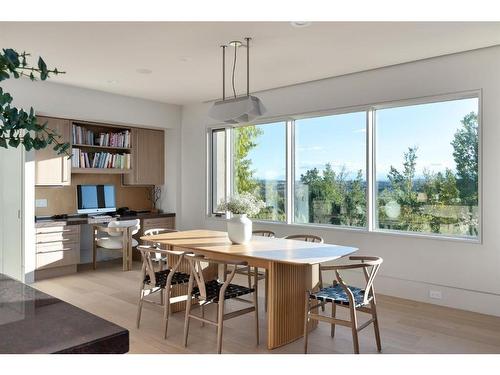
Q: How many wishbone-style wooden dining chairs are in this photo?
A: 6